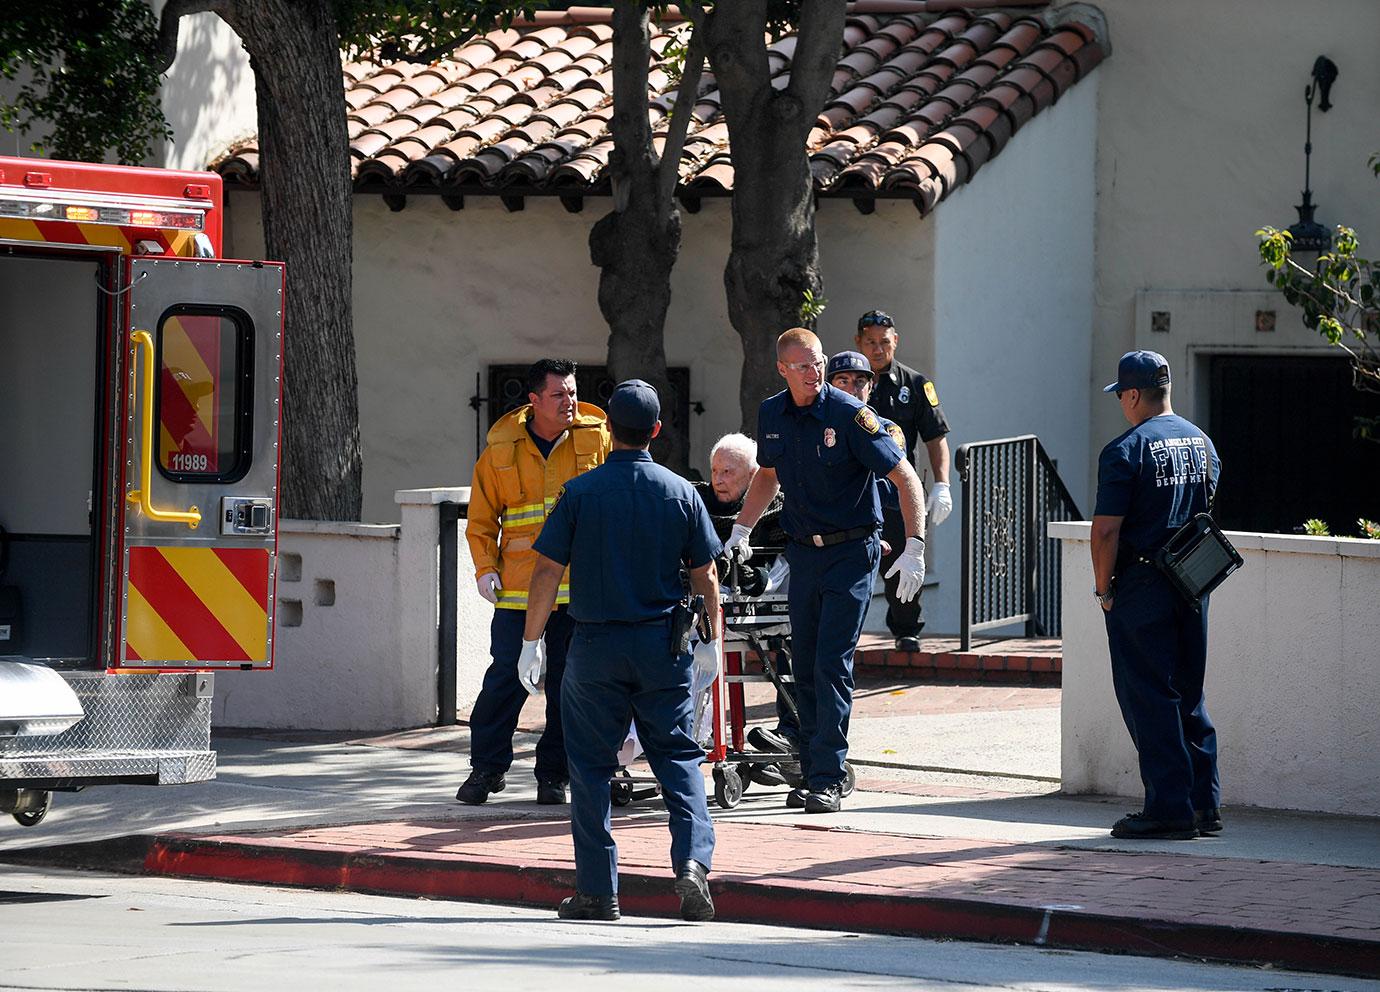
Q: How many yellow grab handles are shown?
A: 1